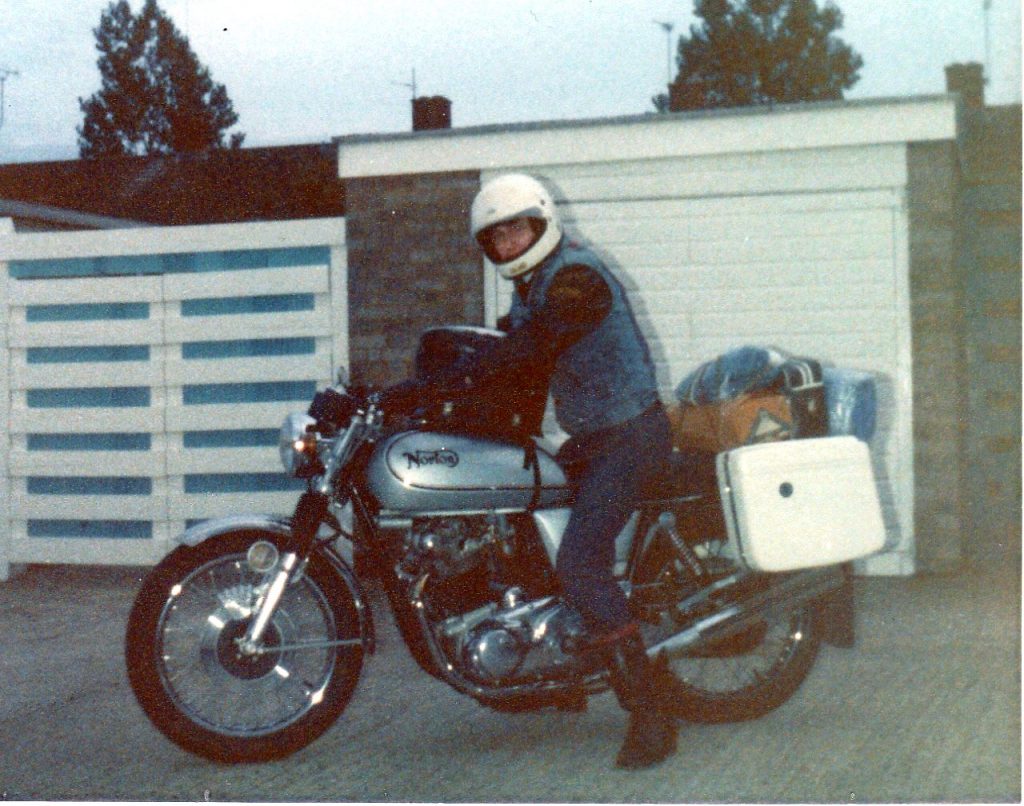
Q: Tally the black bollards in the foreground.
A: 0